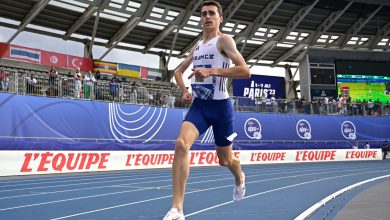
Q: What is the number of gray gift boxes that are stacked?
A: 0